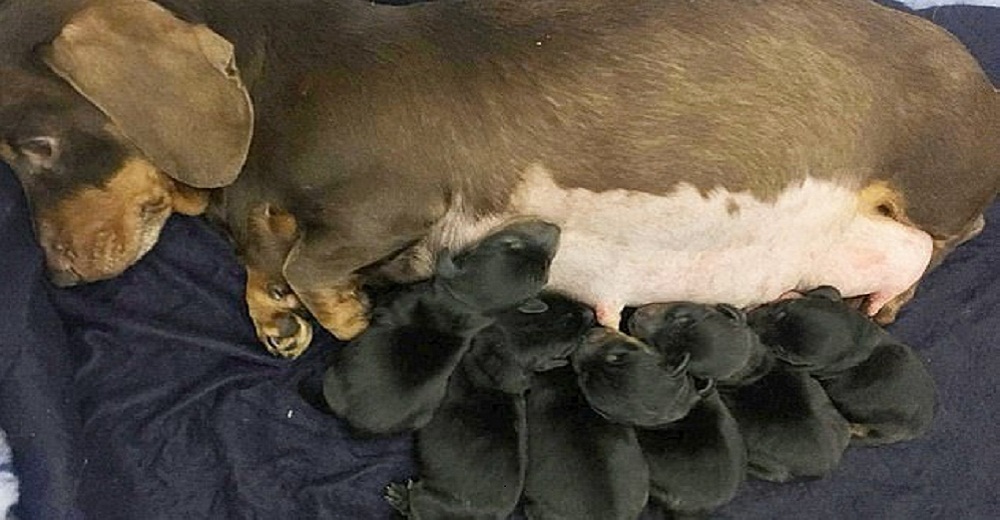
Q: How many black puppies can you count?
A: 6